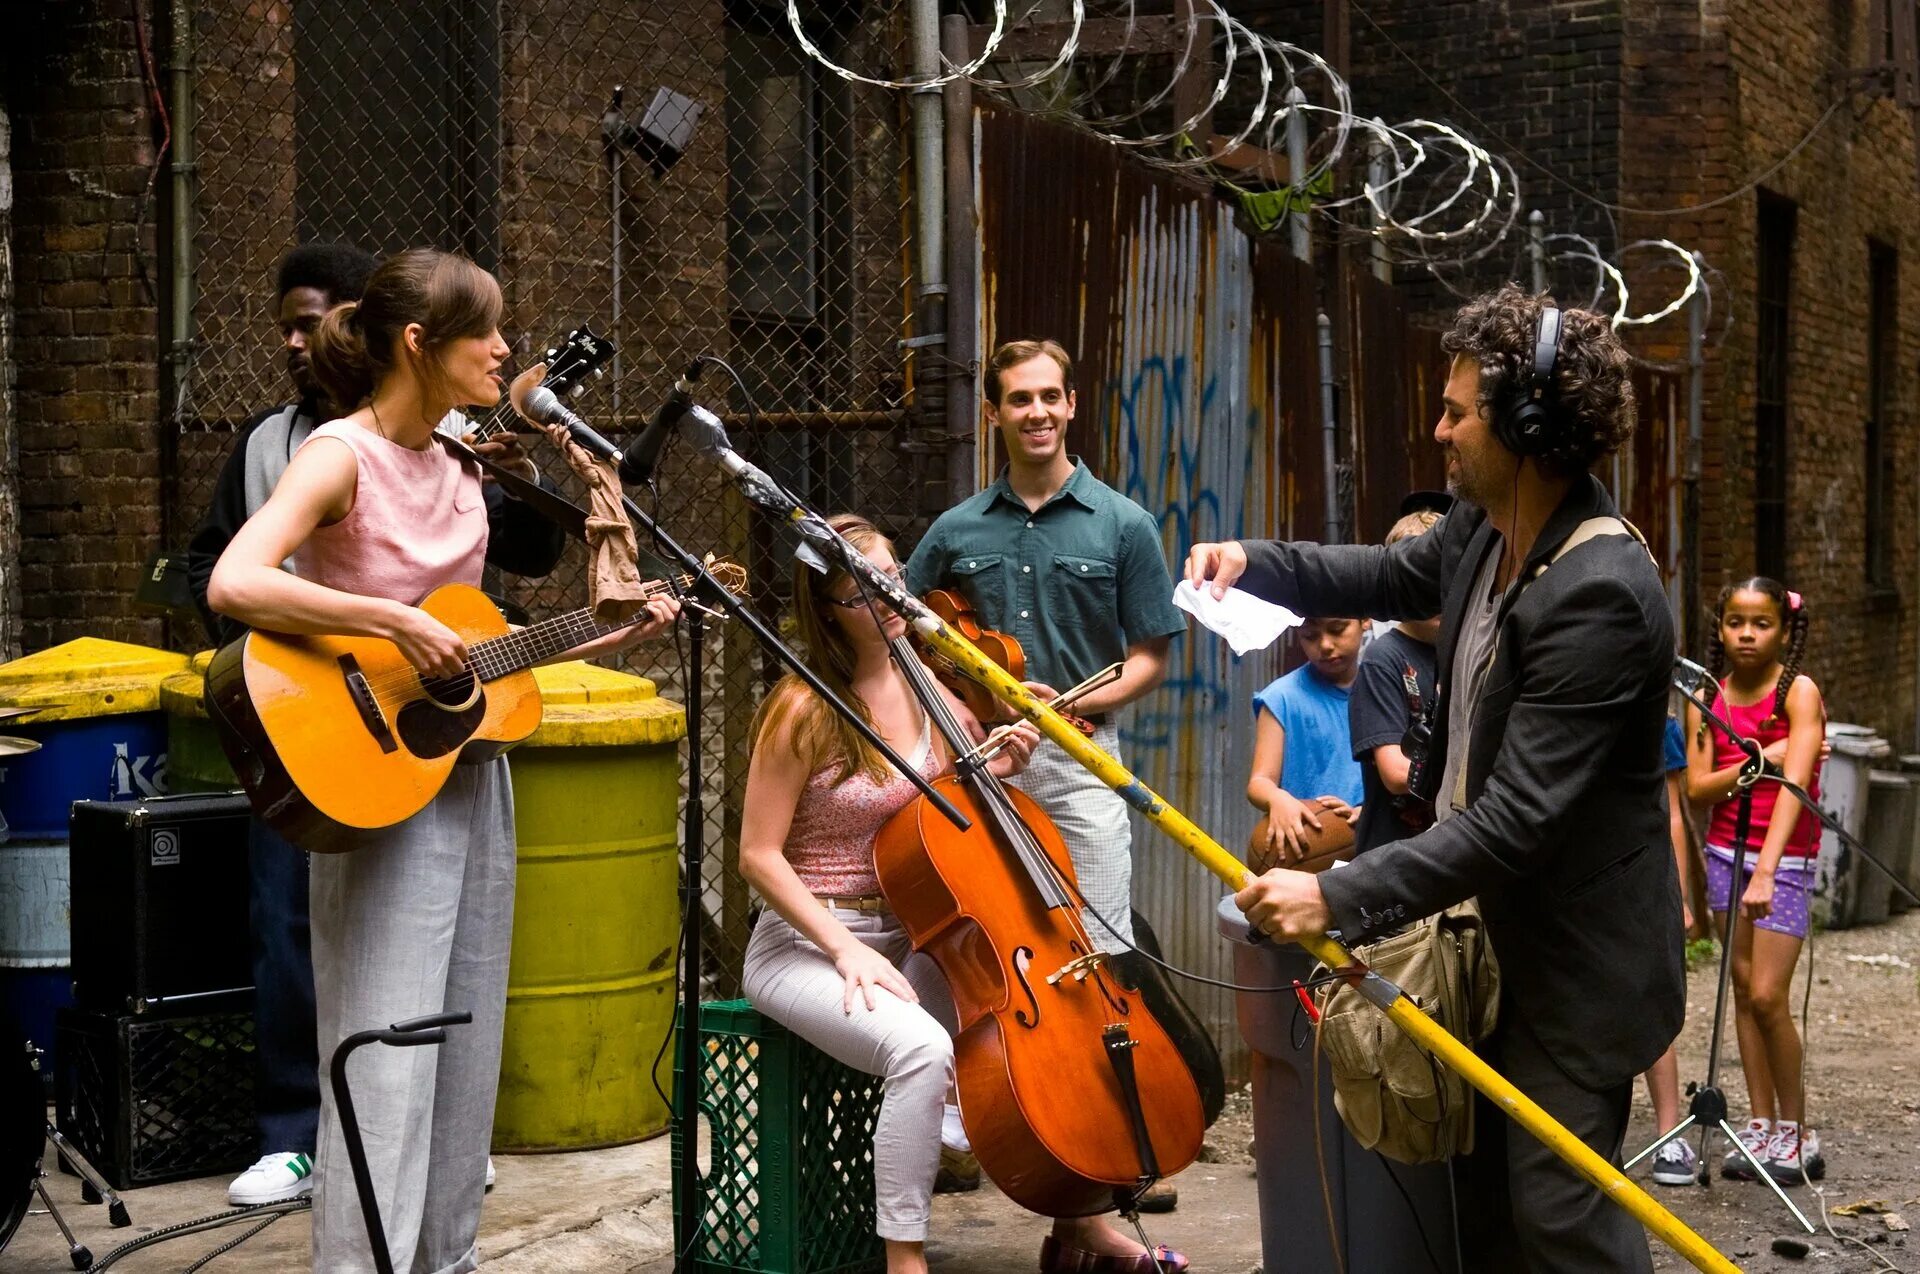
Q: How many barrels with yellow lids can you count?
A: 3